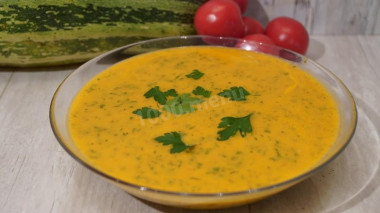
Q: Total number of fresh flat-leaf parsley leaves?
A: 8